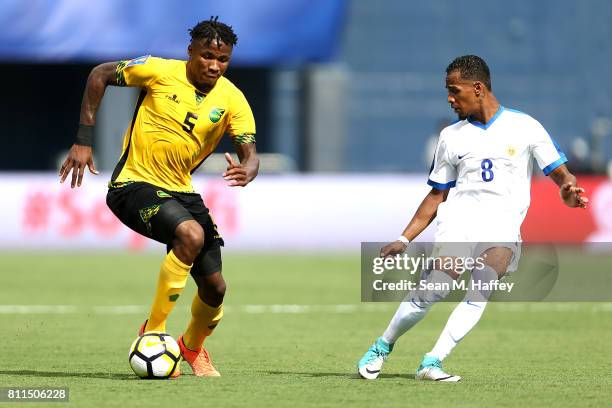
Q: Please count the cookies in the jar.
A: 0